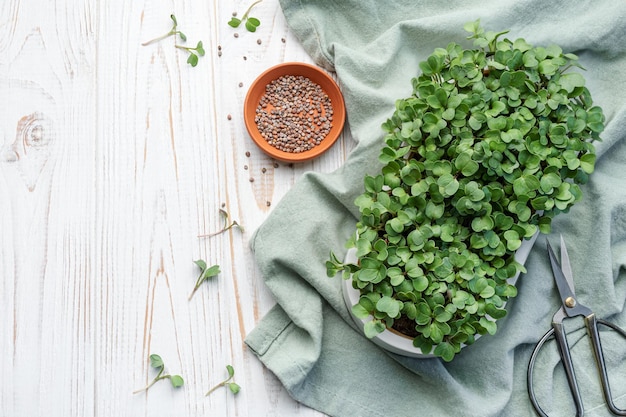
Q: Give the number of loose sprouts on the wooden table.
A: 7